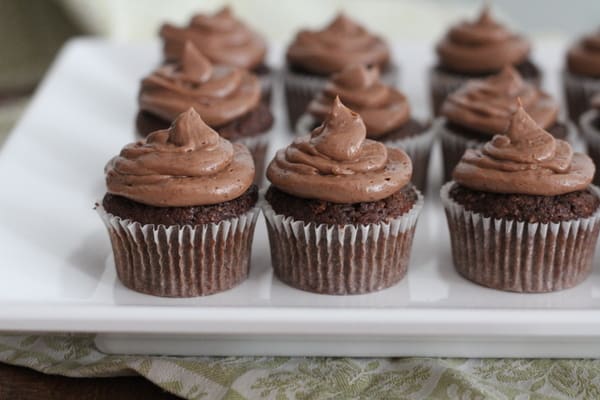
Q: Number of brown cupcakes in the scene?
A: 11